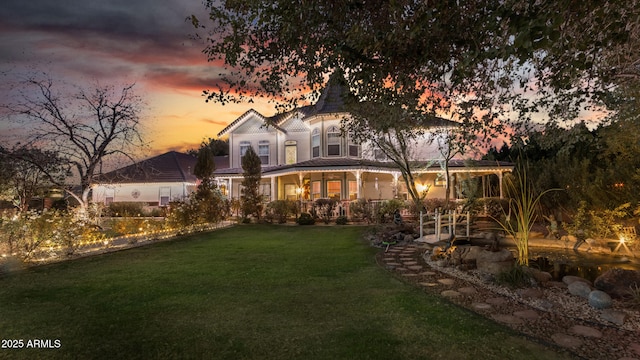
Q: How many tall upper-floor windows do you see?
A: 6